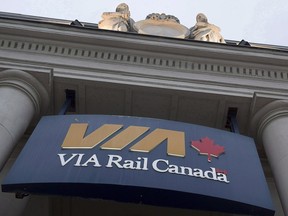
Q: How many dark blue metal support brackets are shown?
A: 2